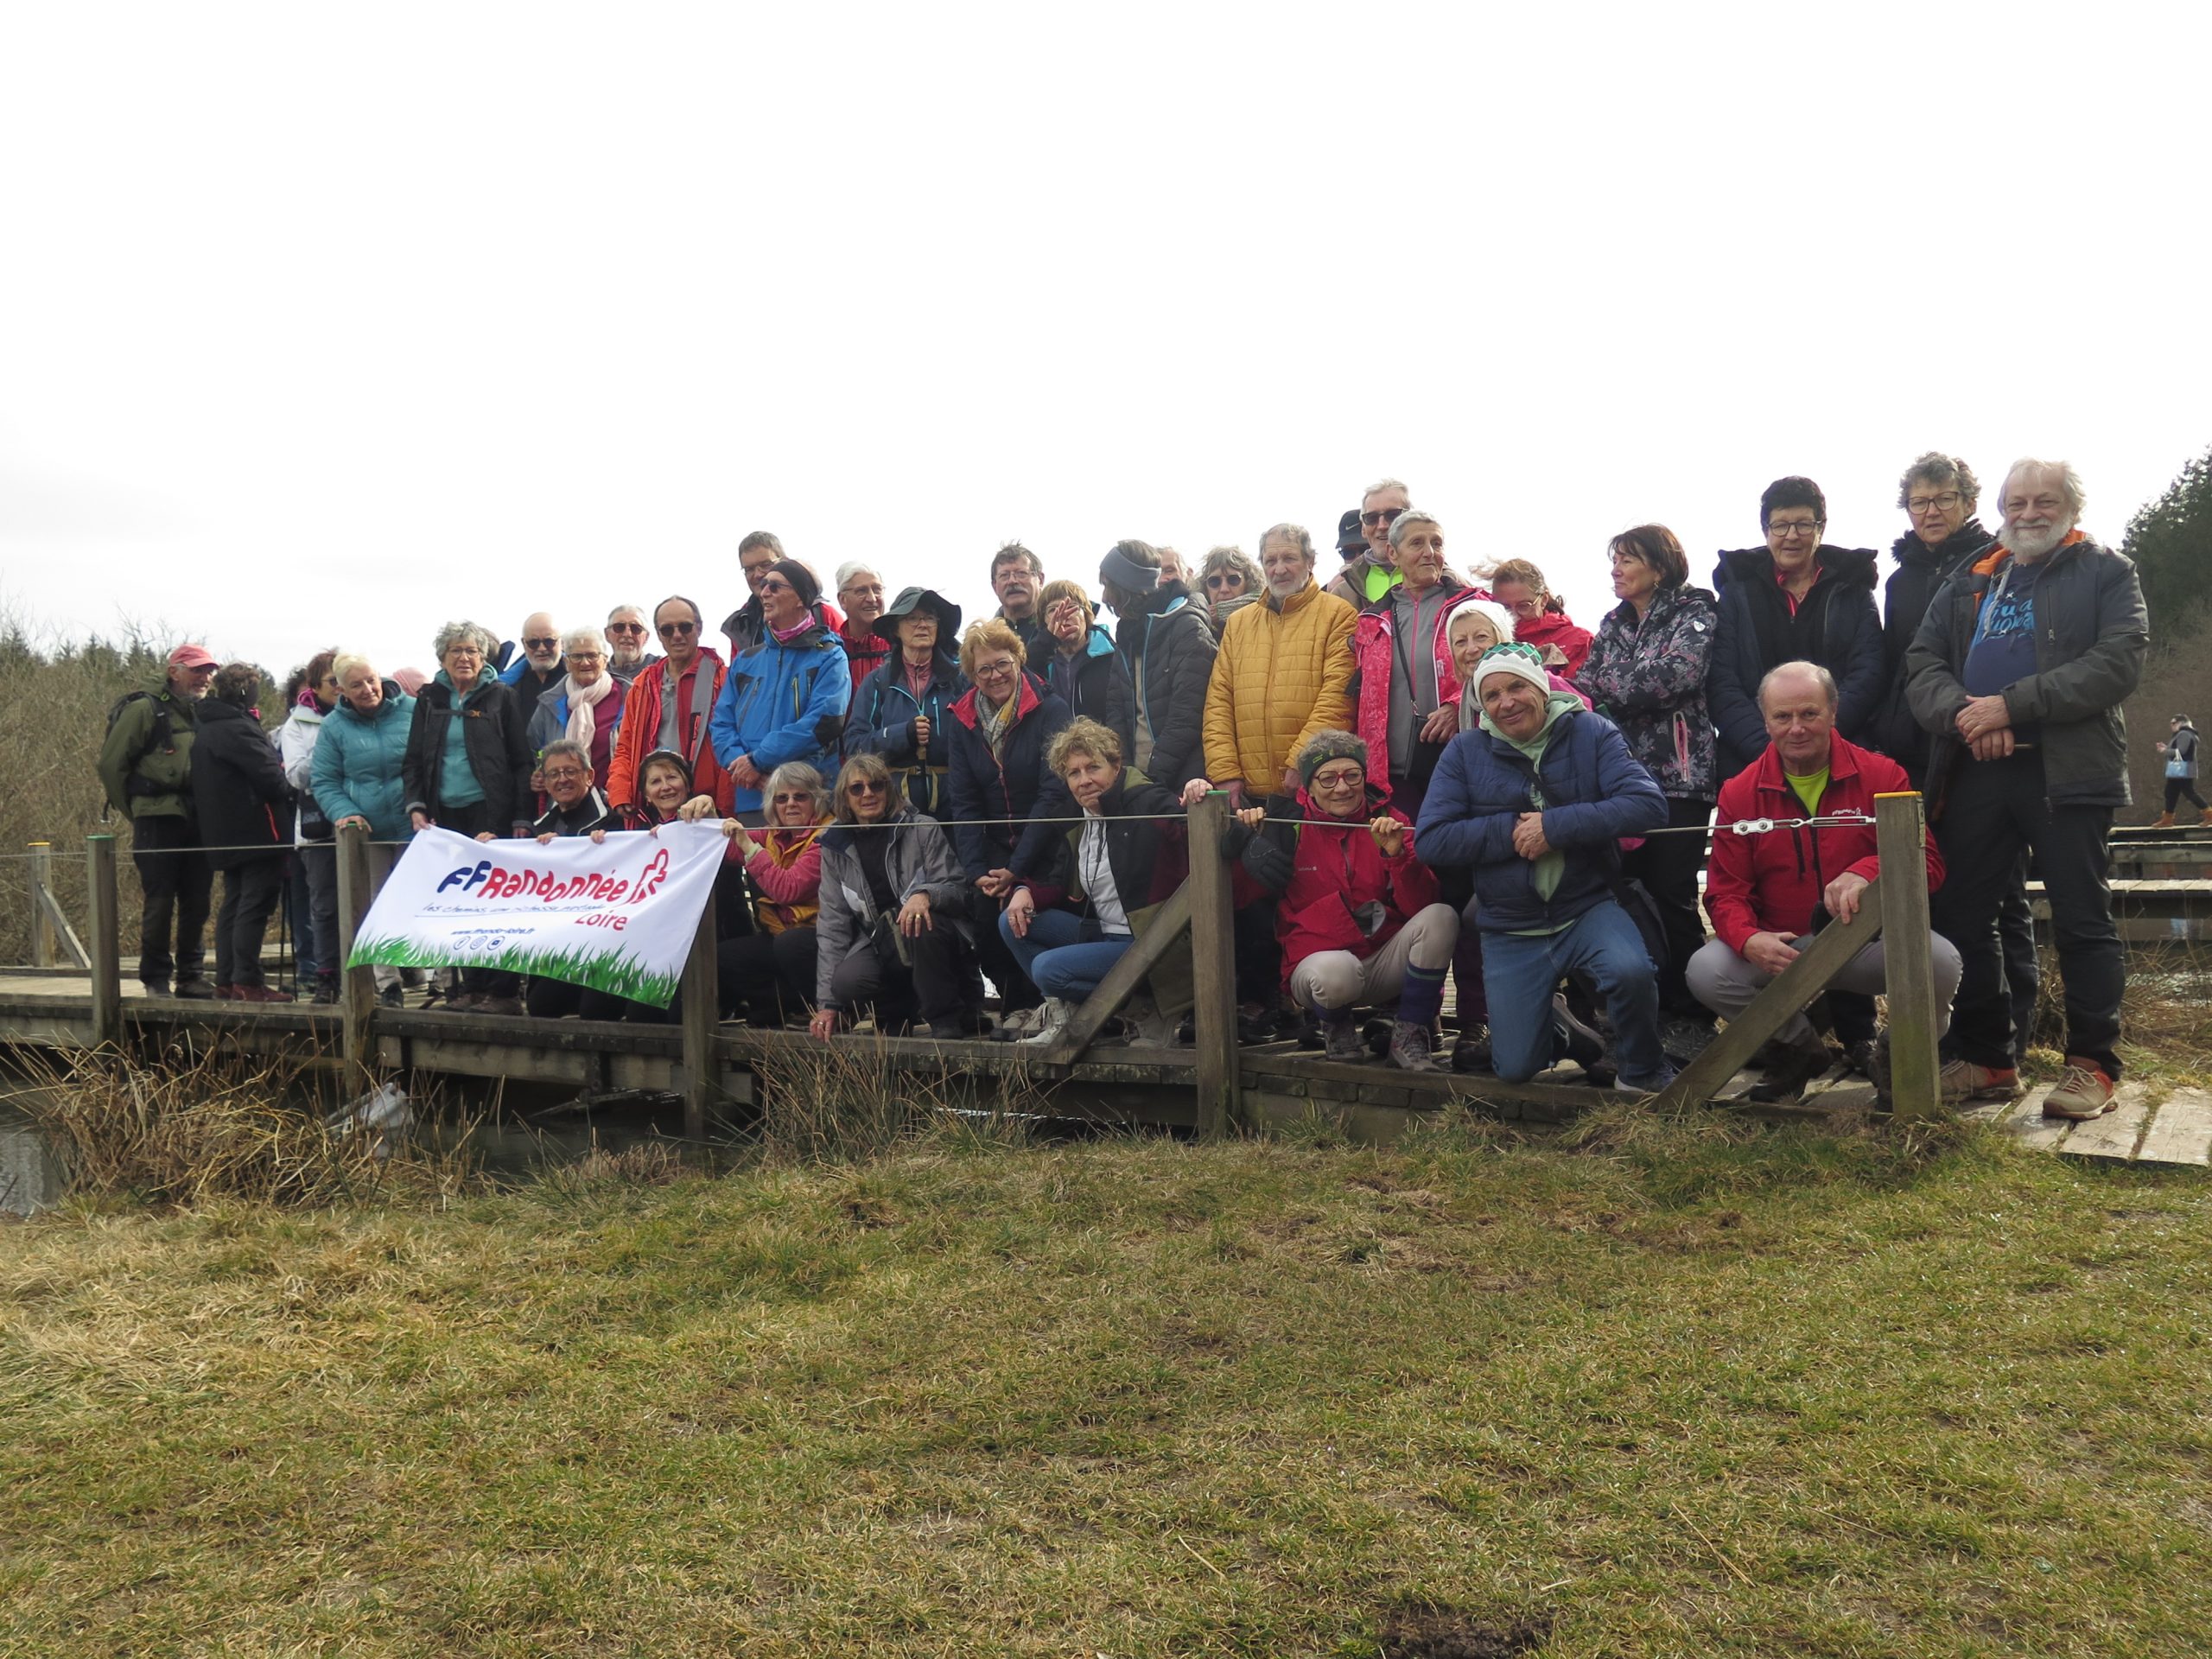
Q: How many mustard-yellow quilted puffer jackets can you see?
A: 1